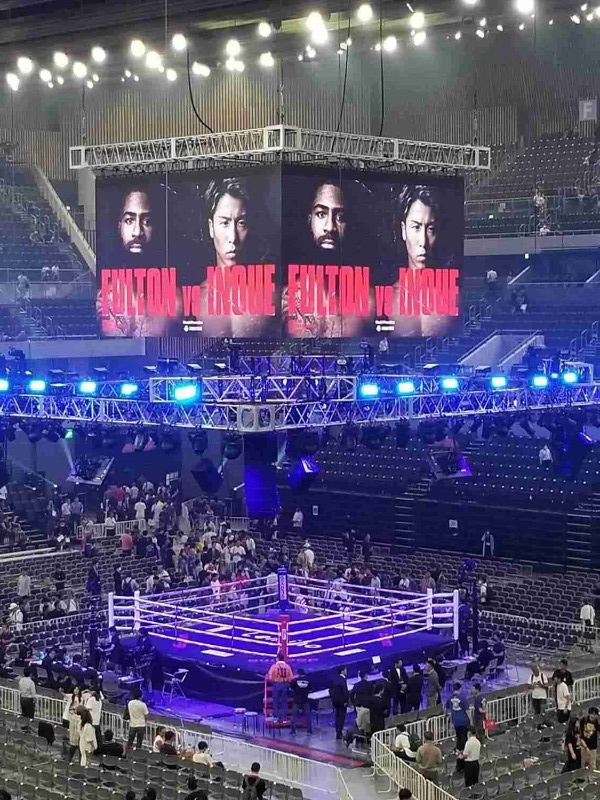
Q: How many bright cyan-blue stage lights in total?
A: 11